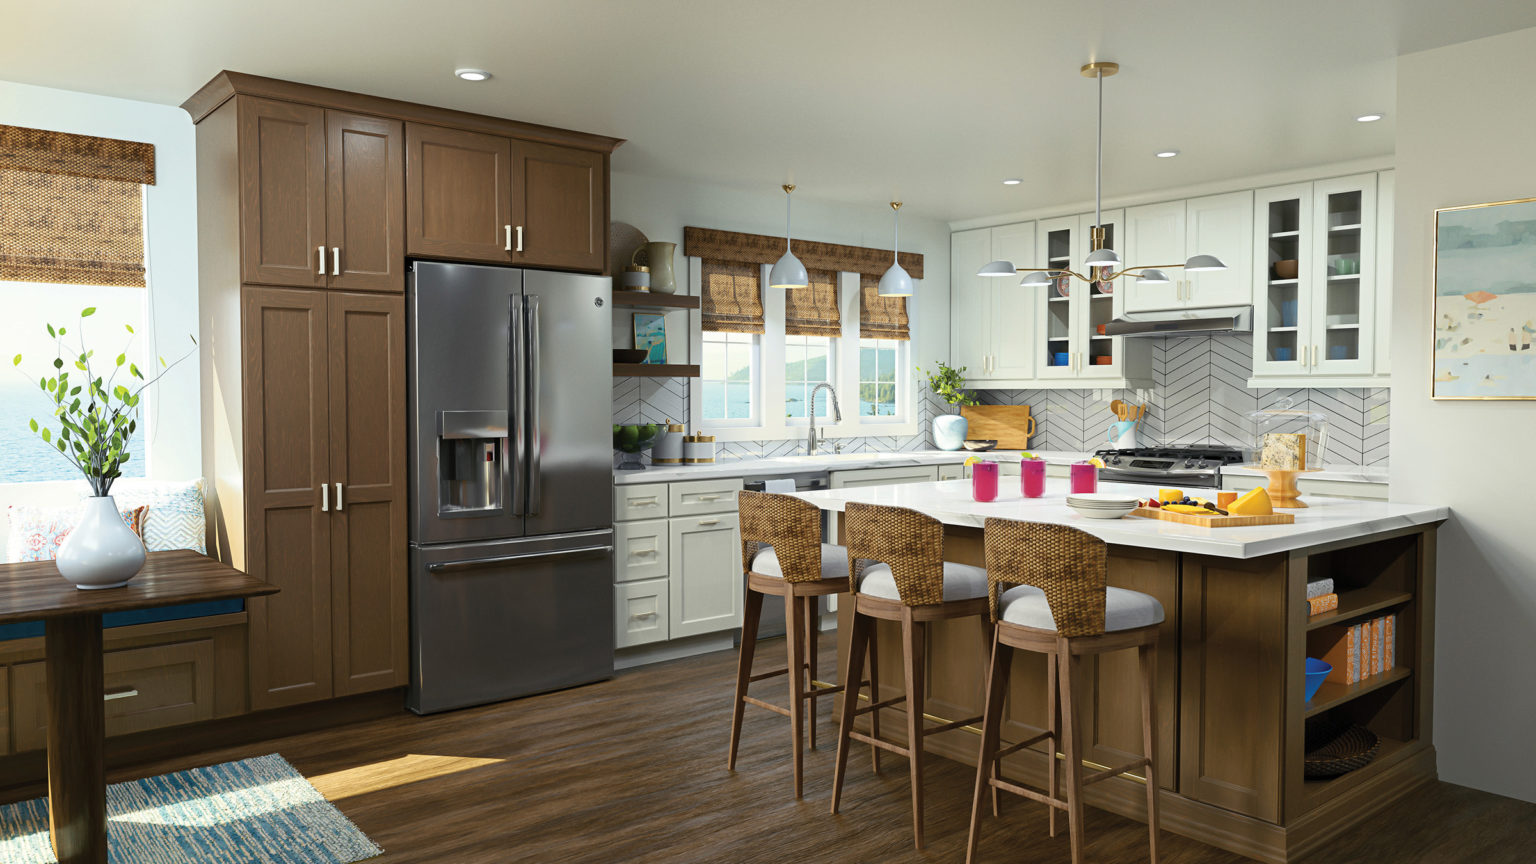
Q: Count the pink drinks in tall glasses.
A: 3